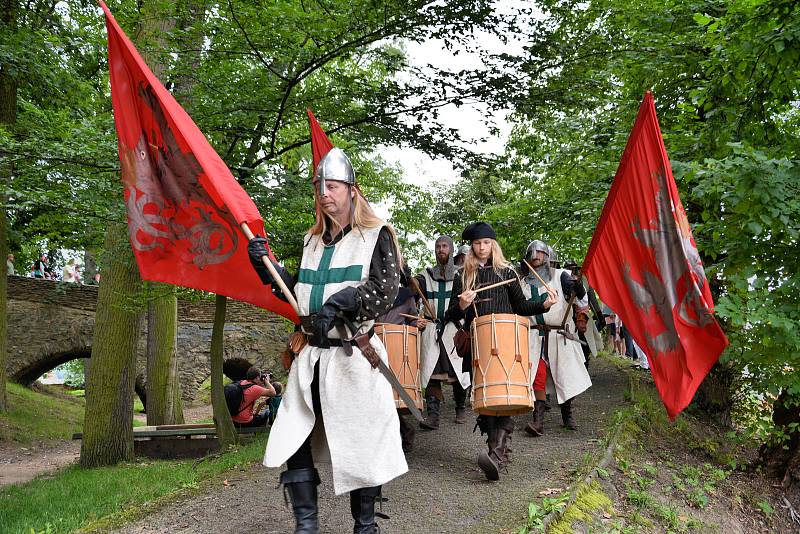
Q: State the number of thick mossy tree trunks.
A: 2